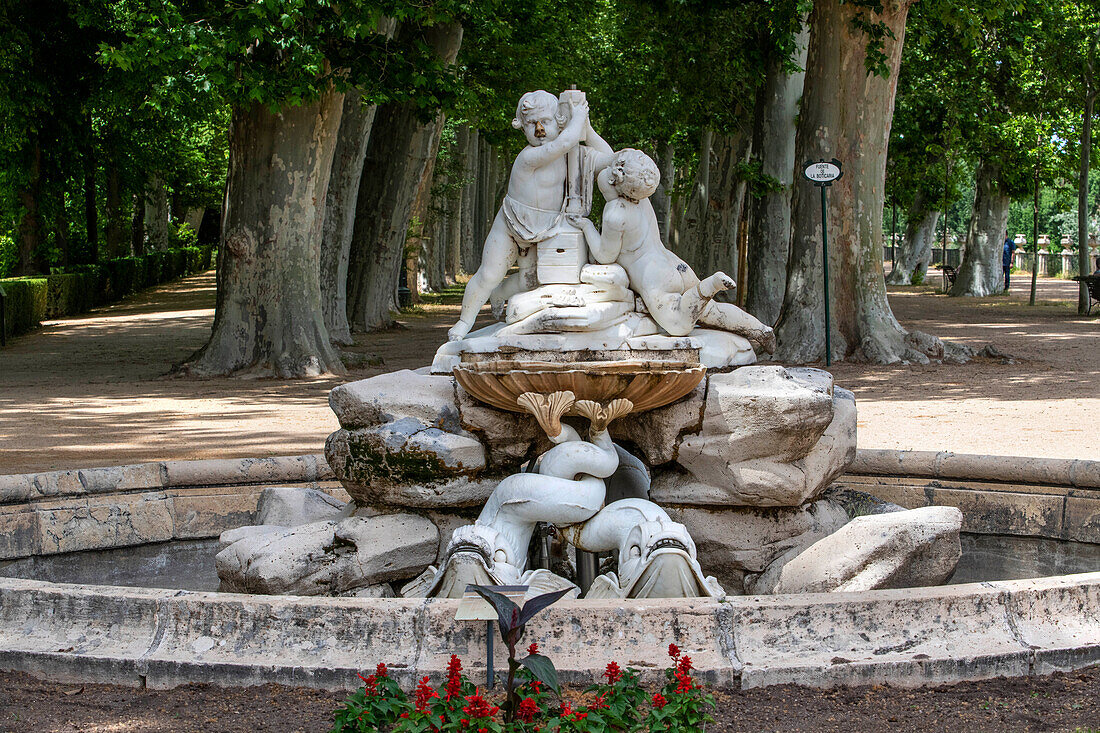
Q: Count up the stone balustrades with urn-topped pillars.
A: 1